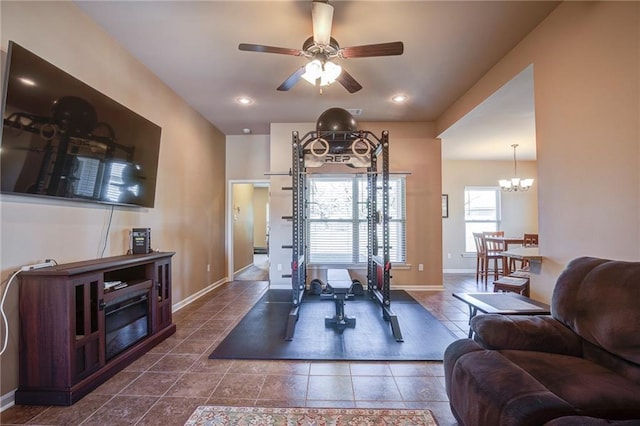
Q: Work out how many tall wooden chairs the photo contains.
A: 3